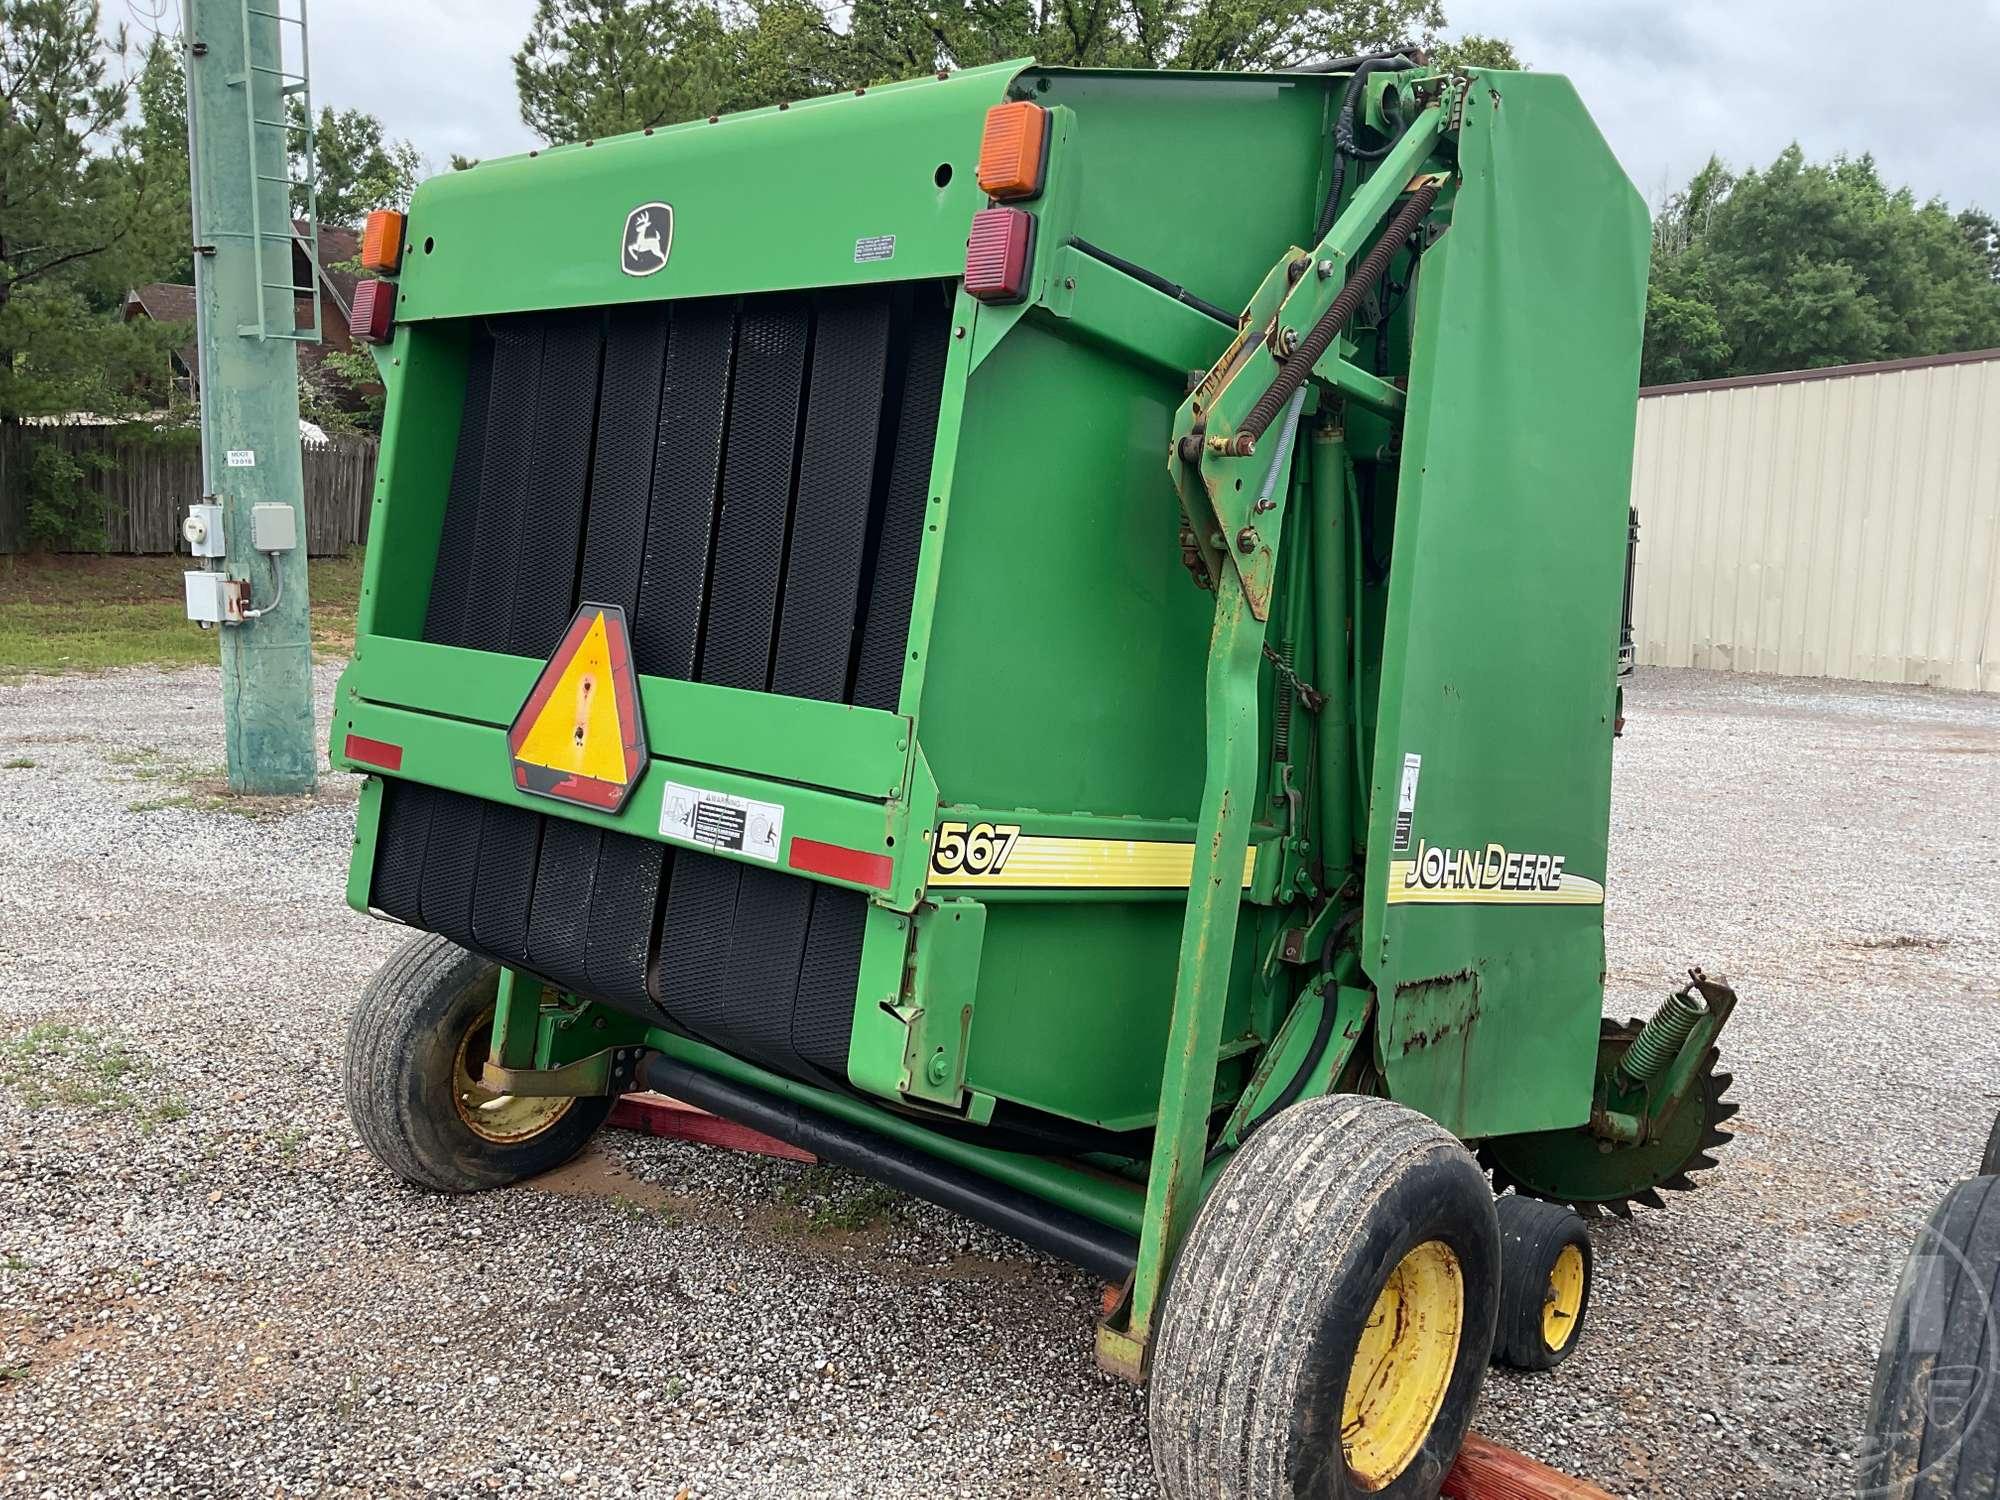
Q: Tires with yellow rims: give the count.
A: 3